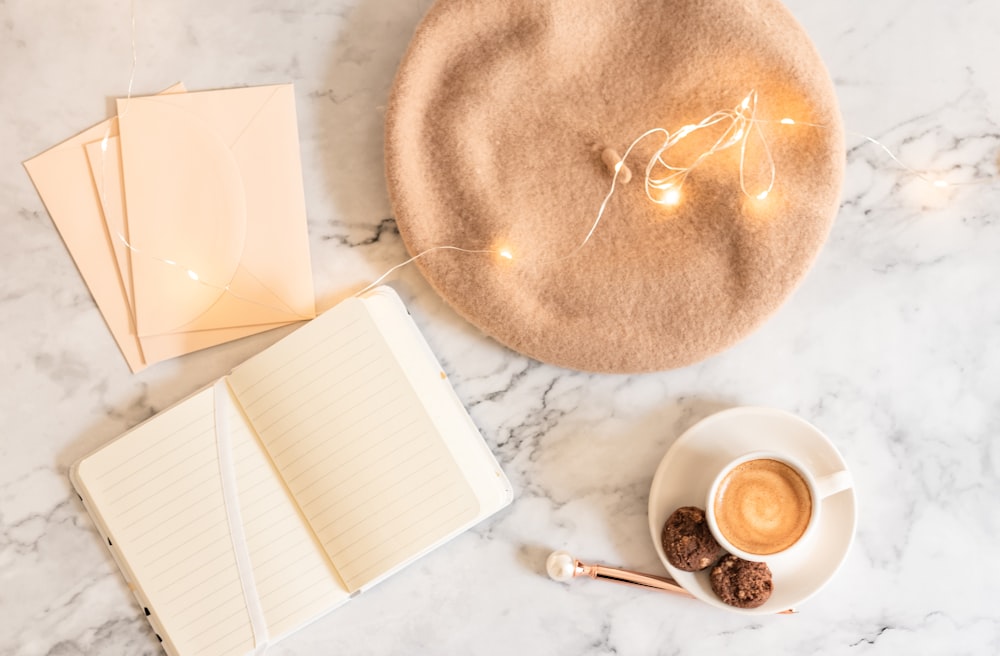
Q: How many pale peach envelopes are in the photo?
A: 3